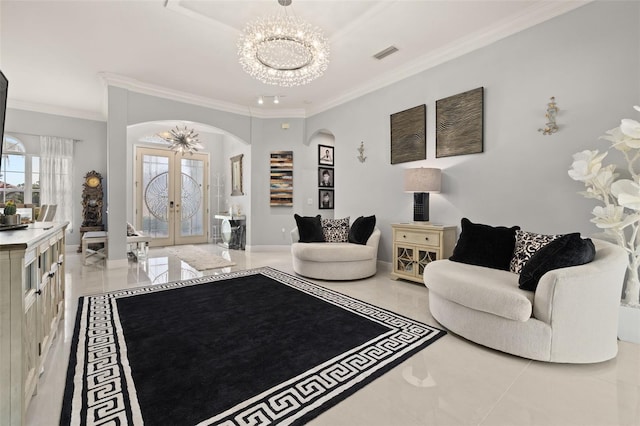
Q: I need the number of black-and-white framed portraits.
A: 3